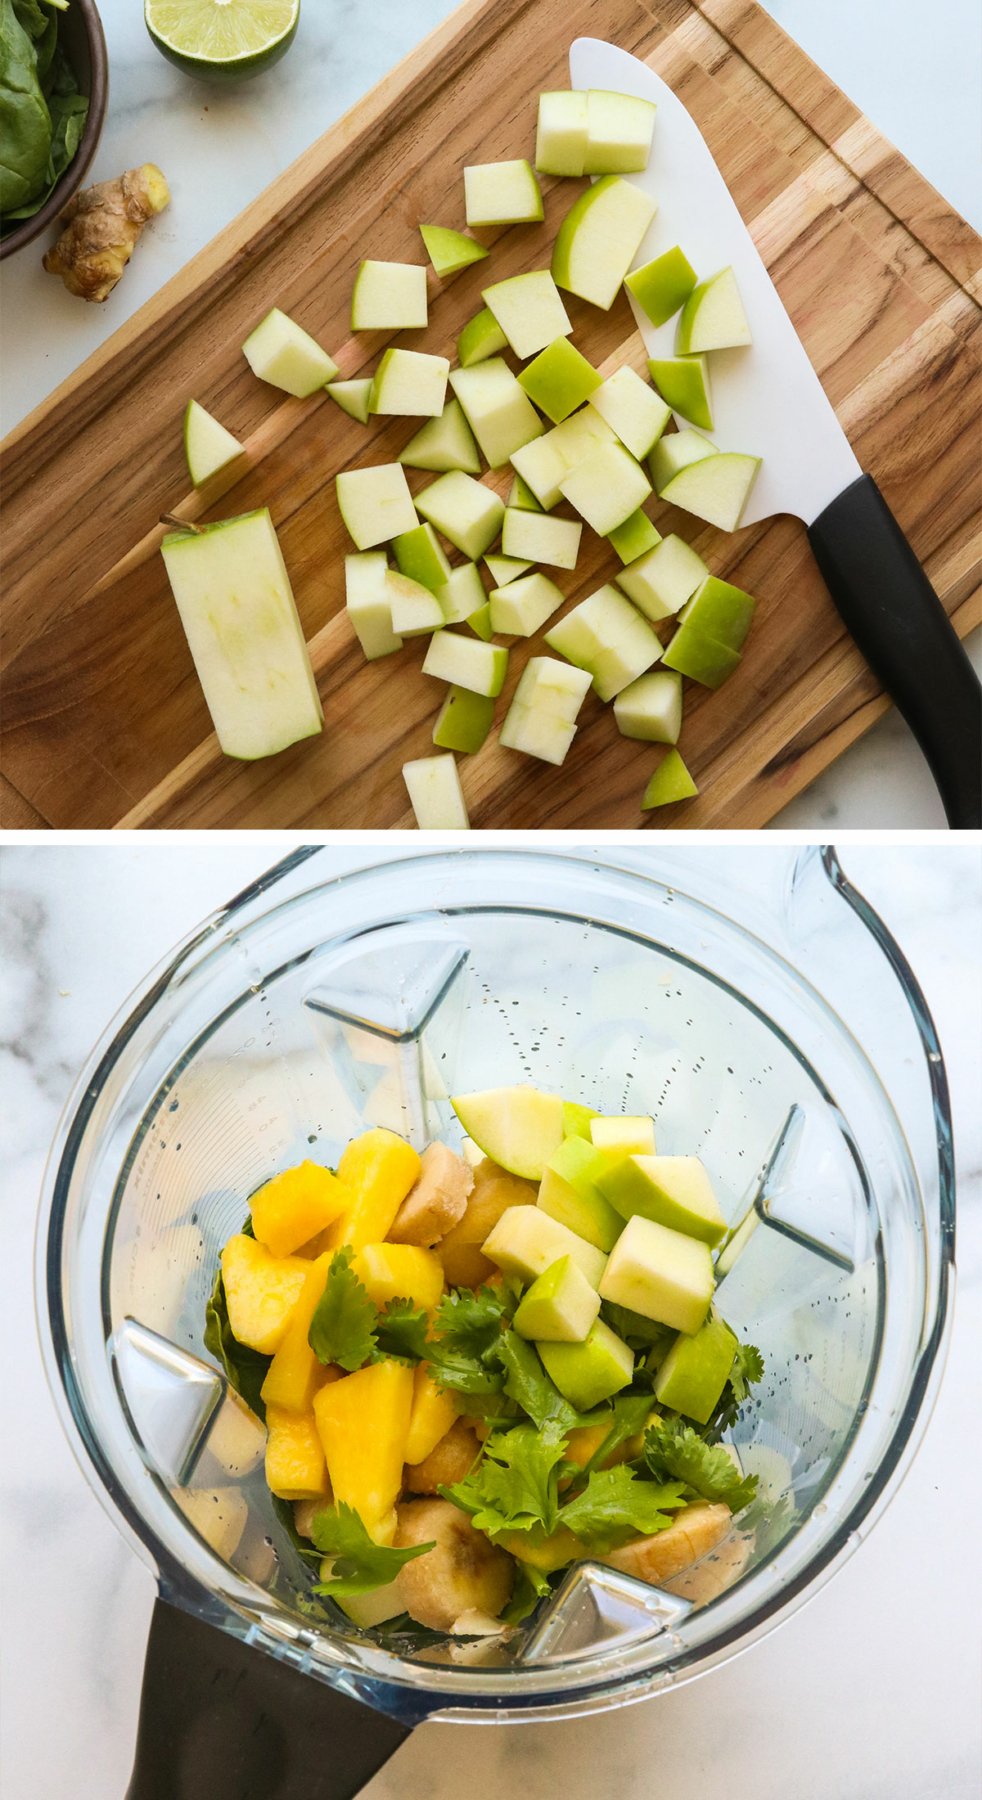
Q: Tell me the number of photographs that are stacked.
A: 2